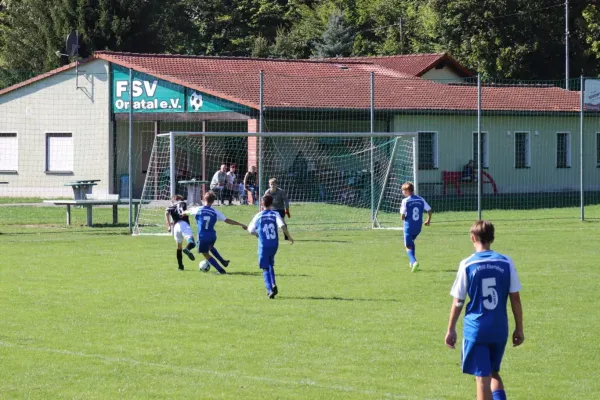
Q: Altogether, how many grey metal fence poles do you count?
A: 5